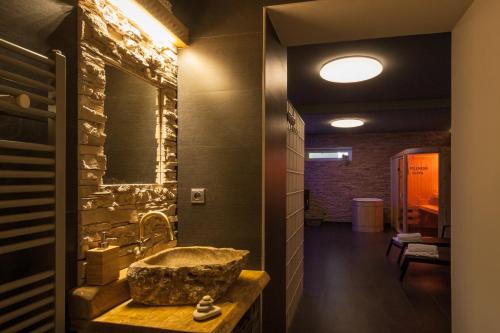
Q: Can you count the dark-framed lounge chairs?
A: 2